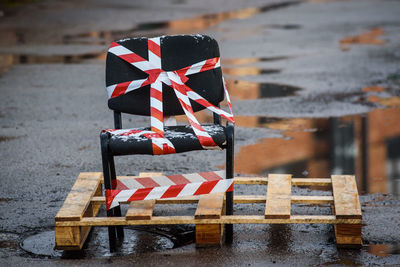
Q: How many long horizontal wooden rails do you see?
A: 3